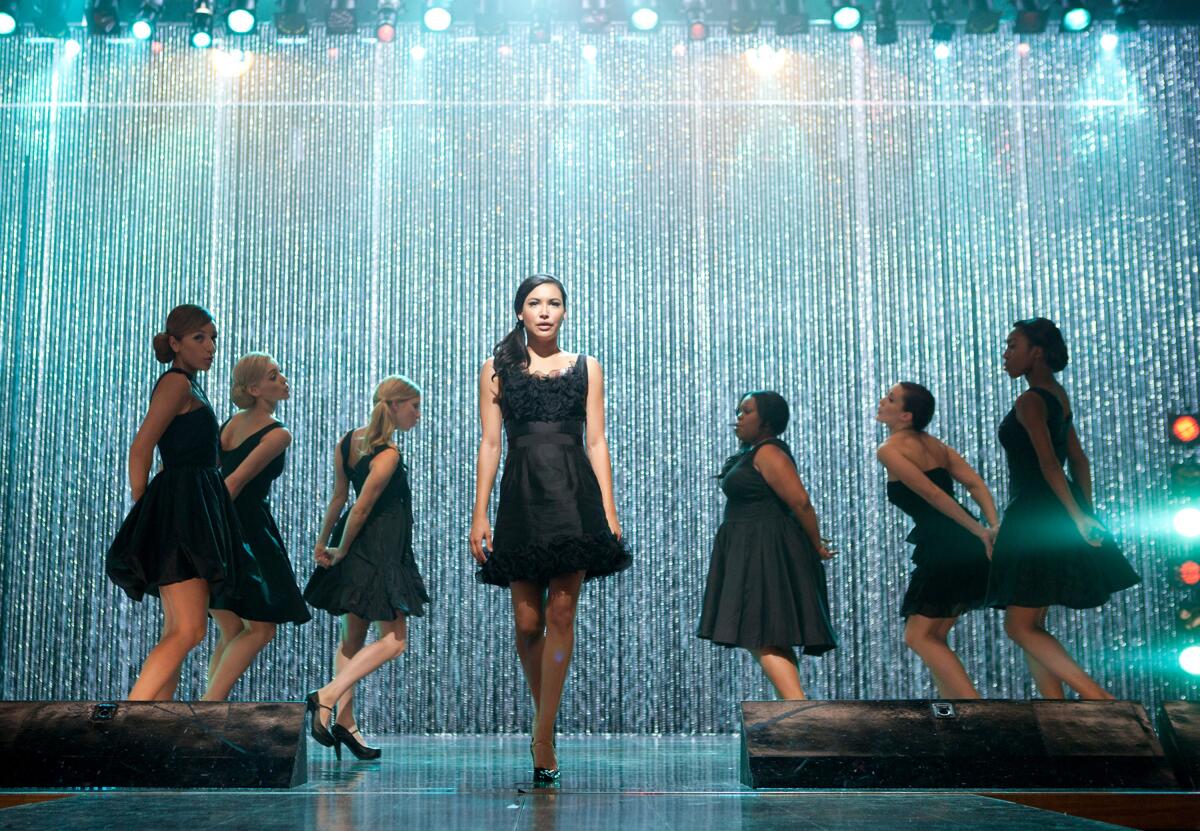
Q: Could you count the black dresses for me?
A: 7